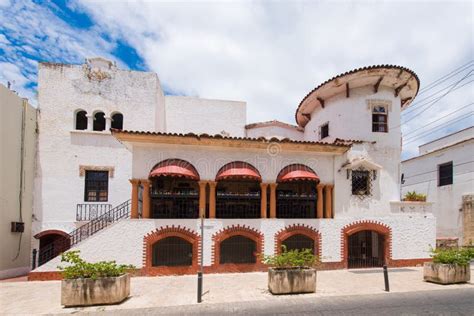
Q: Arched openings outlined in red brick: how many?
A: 4